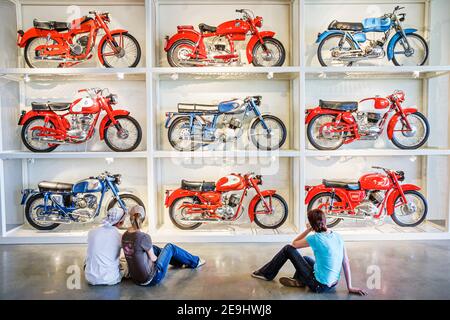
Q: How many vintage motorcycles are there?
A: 9